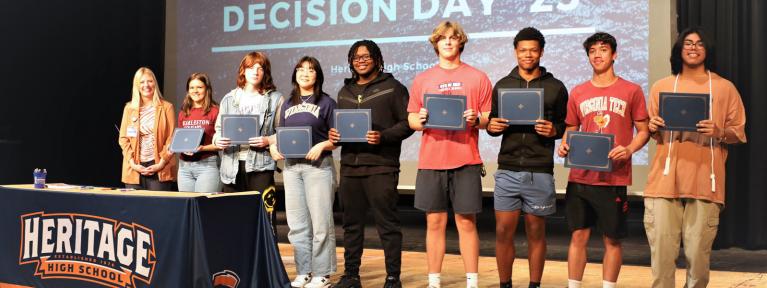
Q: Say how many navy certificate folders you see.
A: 8